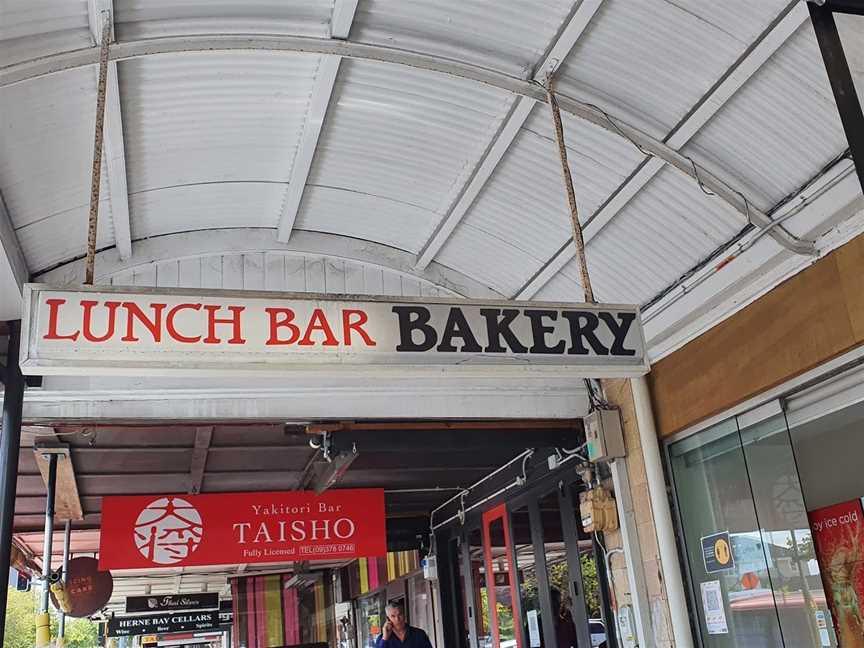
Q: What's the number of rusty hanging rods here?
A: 2